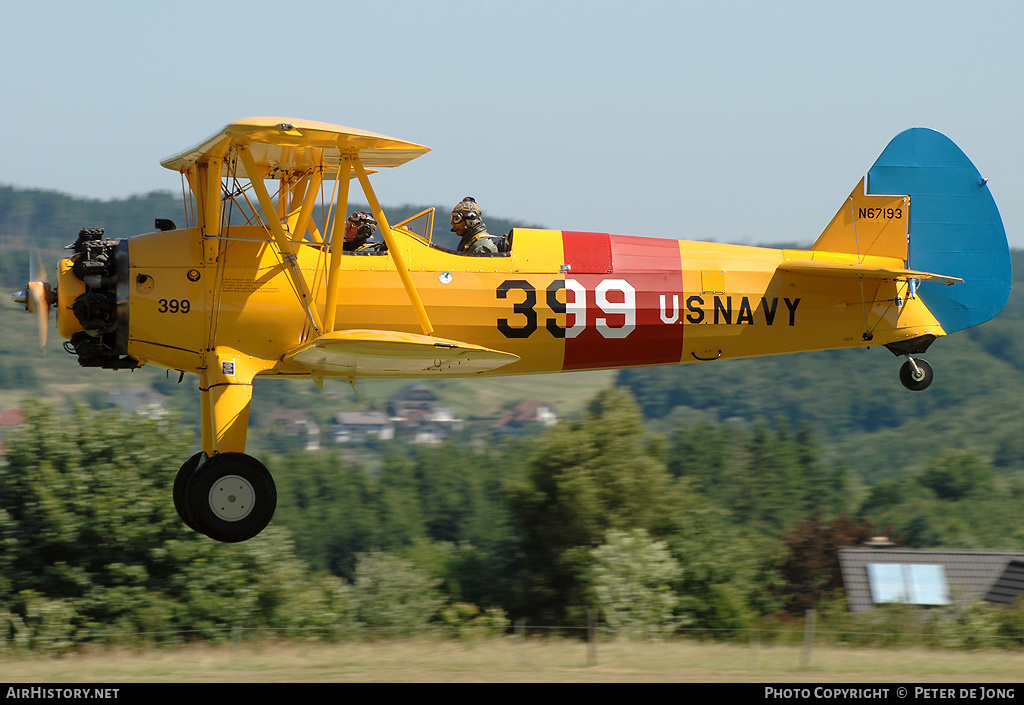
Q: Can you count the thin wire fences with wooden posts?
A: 1